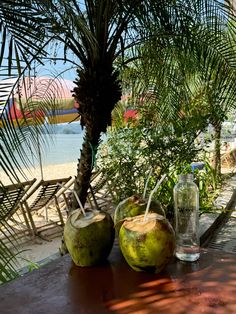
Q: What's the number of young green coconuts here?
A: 3